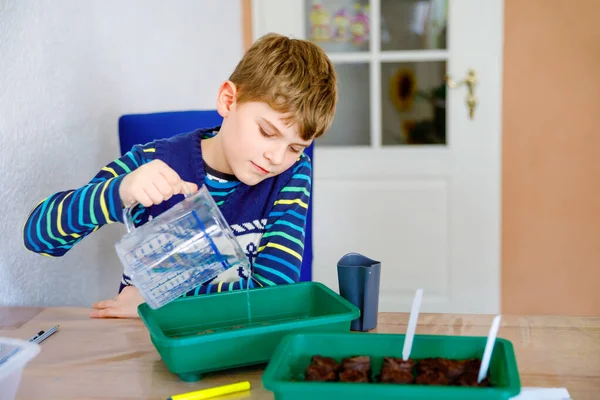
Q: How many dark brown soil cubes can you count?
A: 5